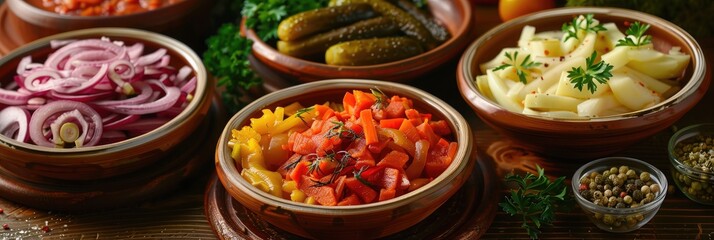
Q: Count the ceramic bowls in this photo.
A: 5